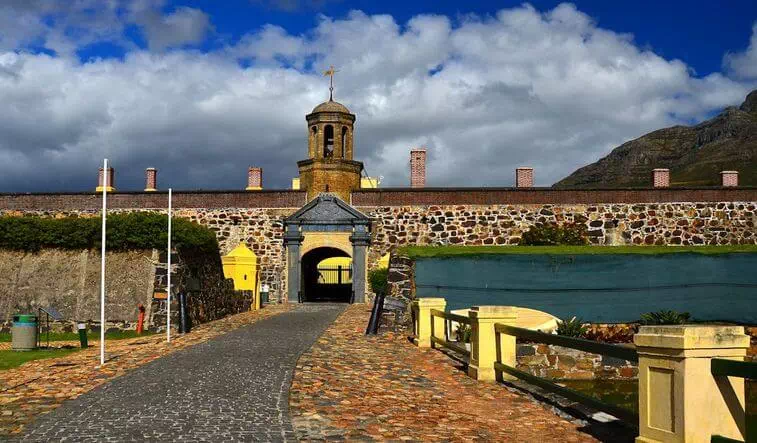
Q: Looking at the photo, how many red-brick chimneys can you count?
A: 7